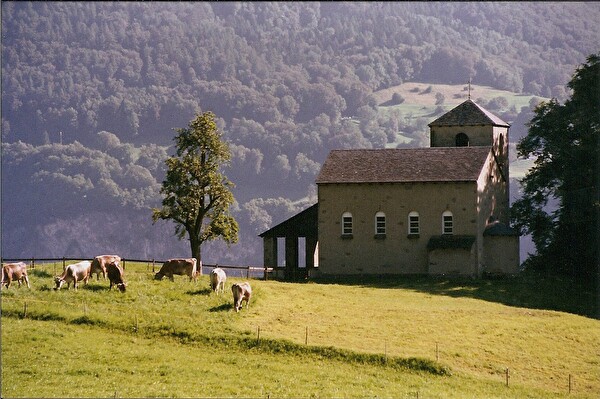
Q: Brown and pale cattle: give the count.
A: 7